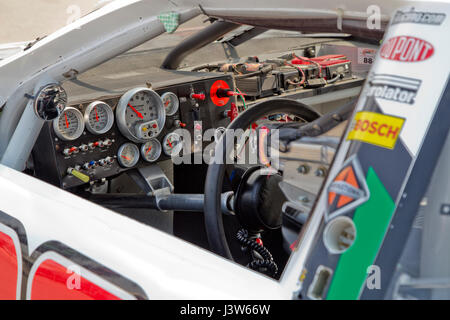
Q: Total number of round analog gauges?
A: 7